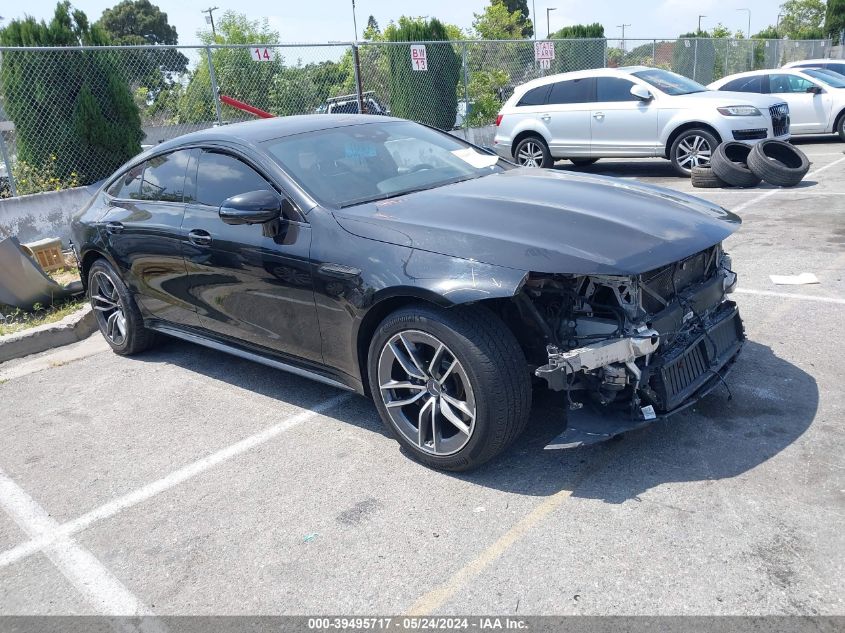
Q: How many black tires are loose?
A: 3